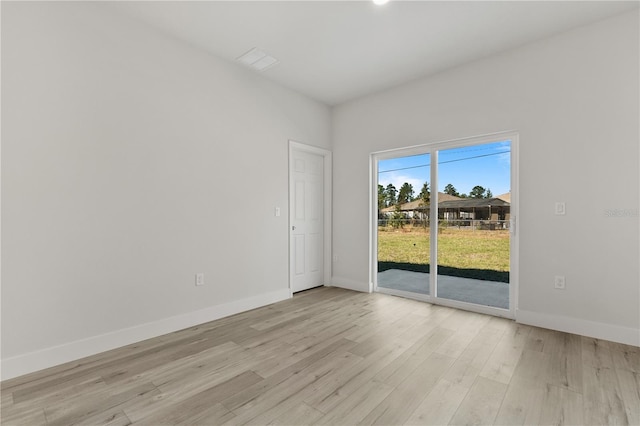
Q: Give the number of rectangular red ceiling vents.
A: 0